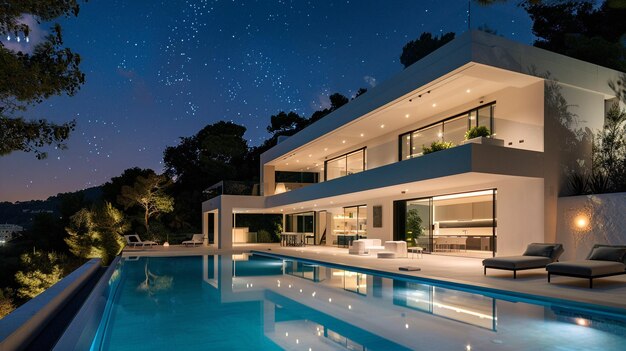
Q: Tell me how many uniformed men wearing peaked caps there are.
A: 0